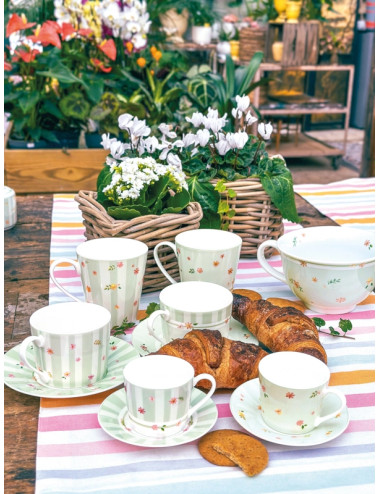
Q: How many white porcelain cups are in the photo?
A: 7